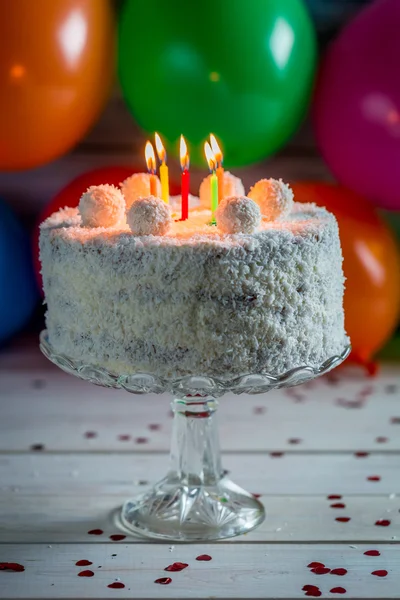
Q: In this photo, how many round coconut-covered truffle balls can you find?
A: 6